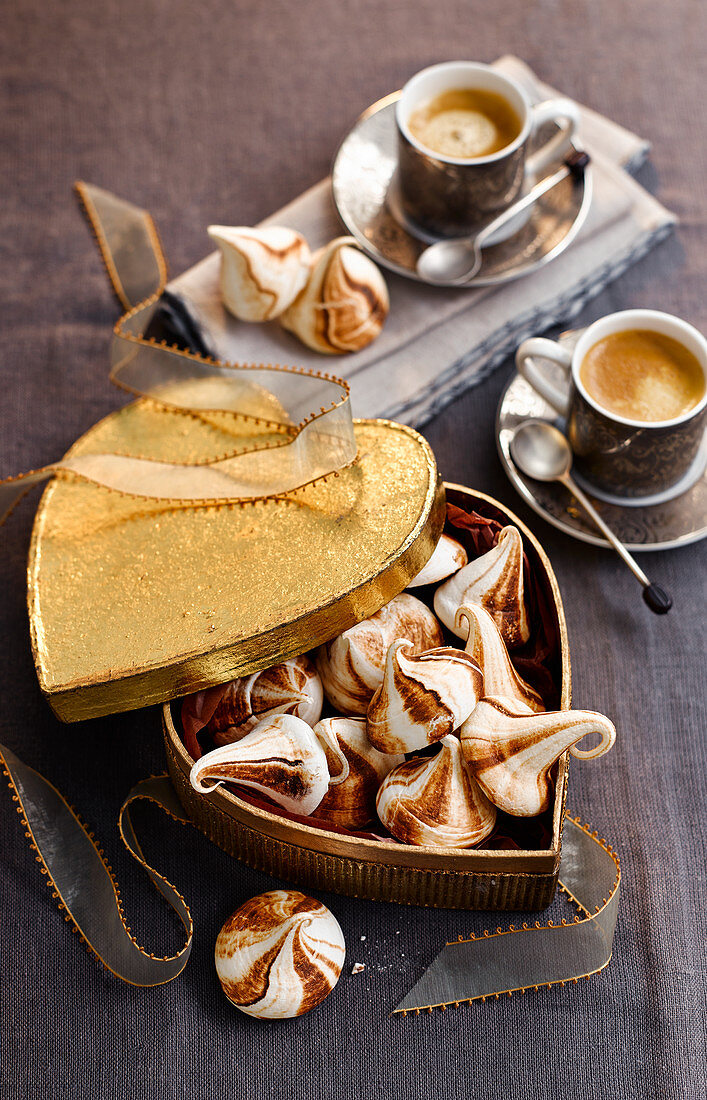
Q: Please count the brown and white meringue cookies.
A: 13